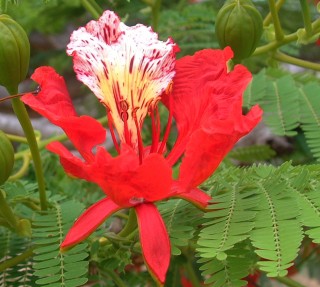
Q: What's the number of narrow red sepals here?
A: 3